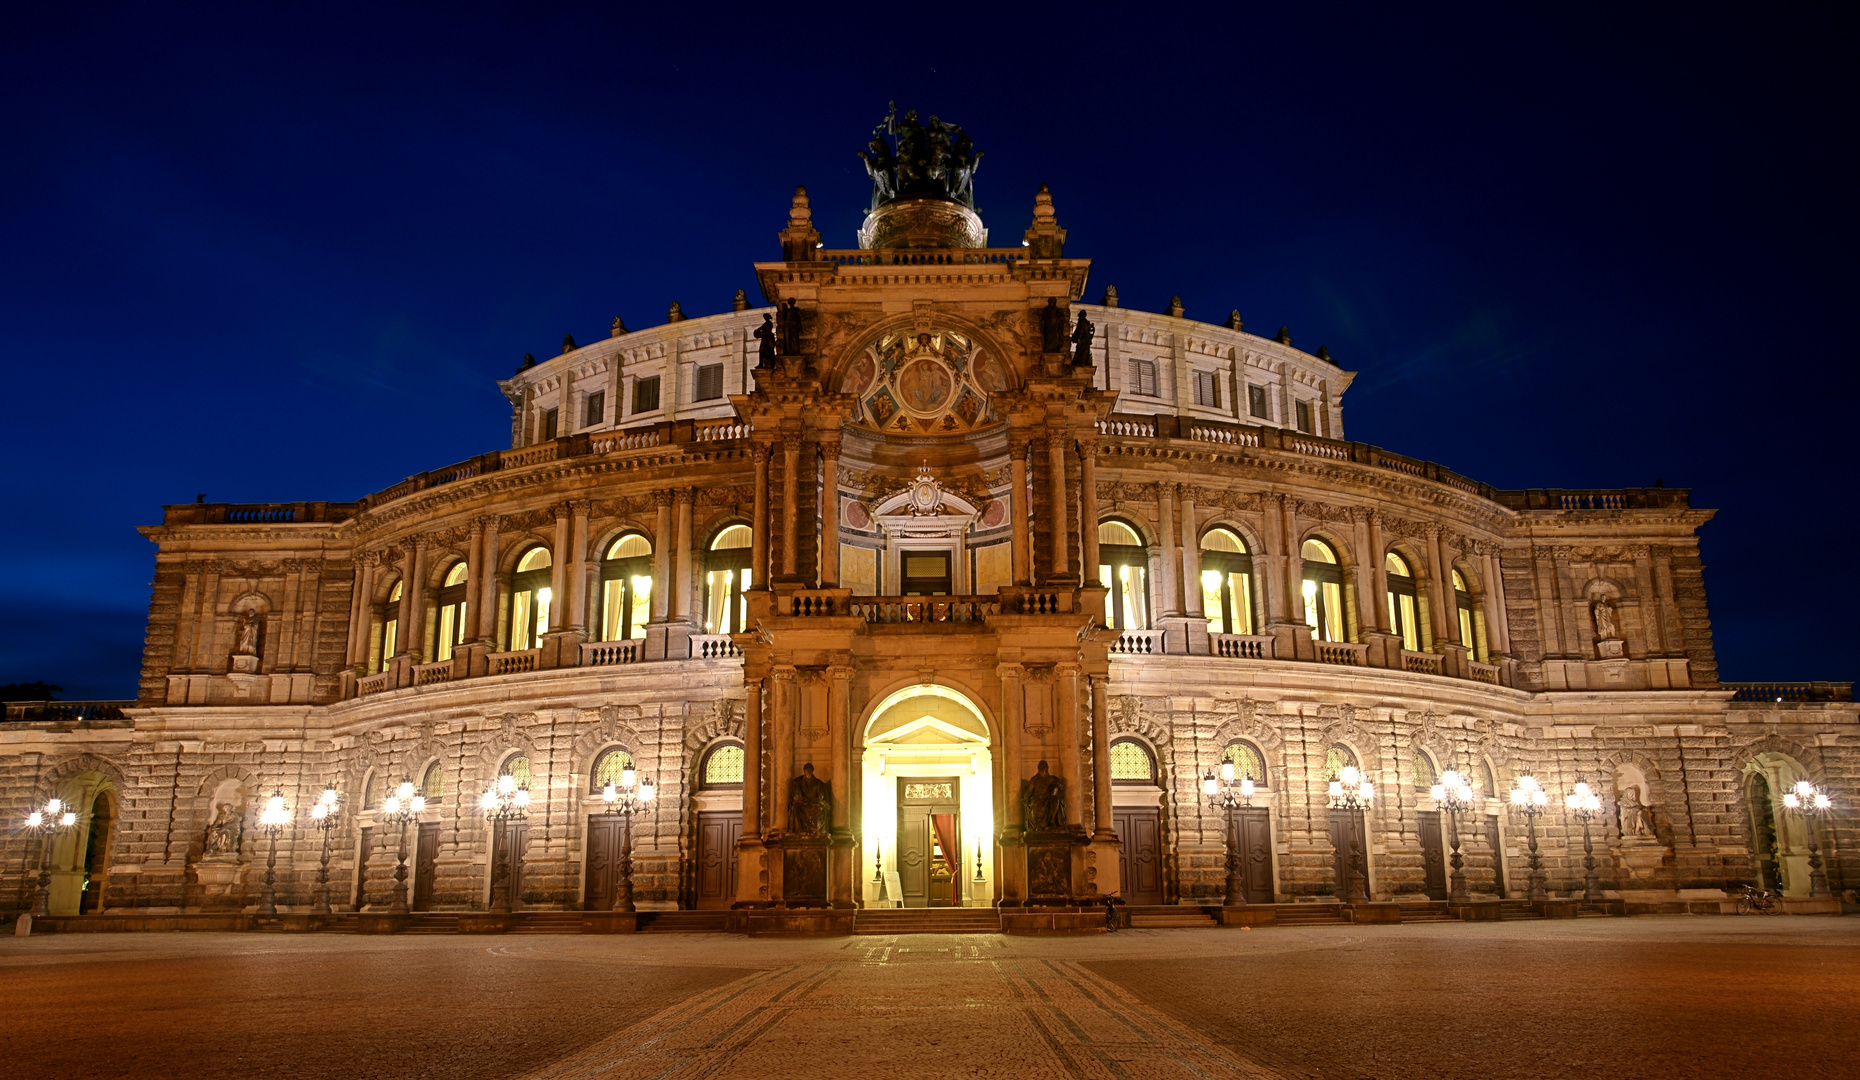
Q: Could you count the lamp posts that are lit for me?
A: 12